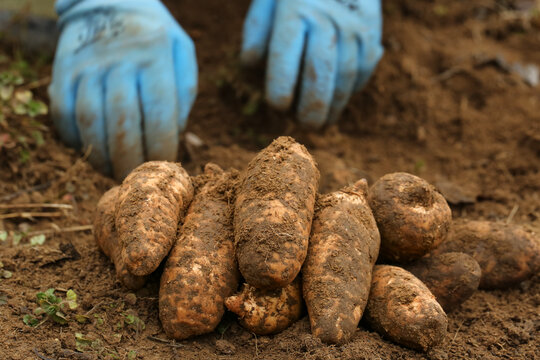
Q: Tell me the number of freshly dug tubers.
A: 10